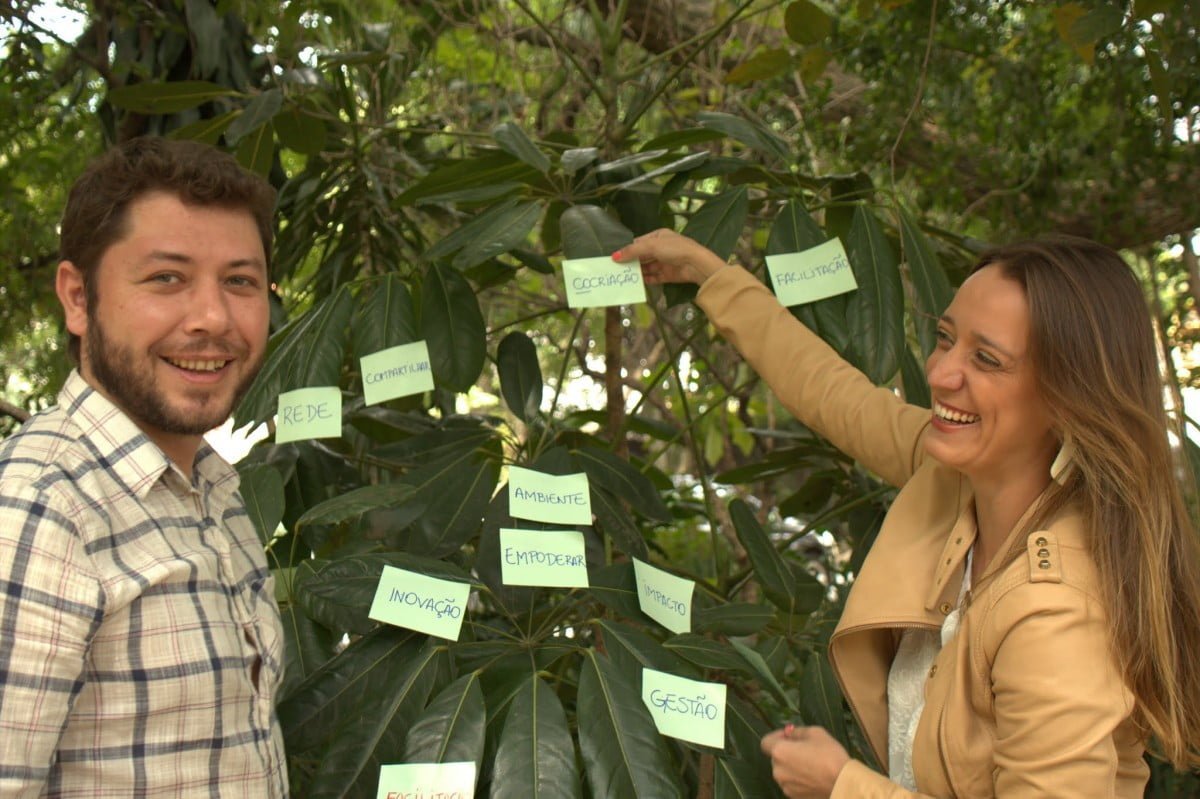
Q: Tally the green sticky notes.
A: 10